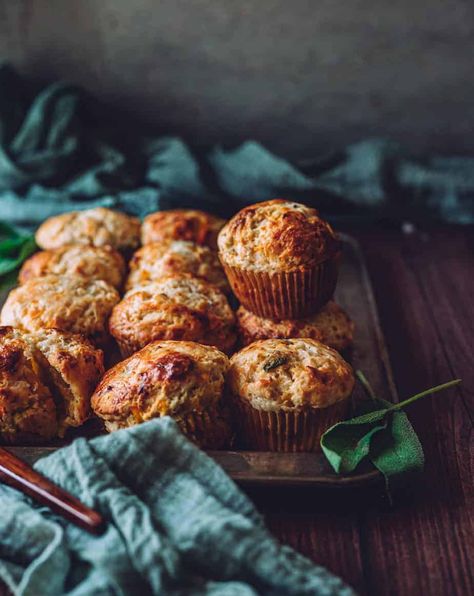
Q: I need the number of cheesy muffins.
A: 11